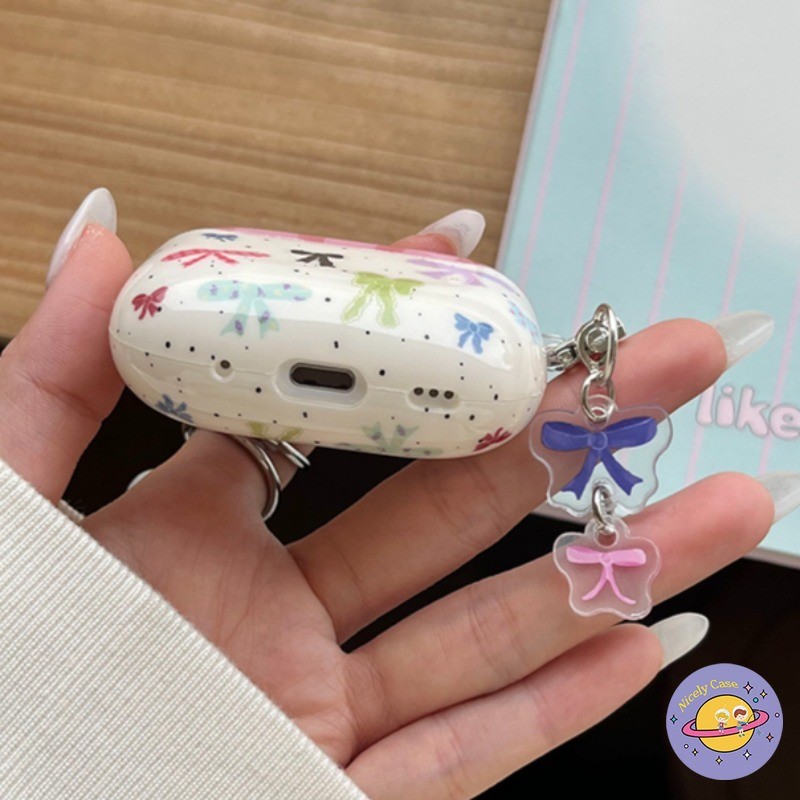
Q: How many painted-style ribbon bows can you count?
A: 15